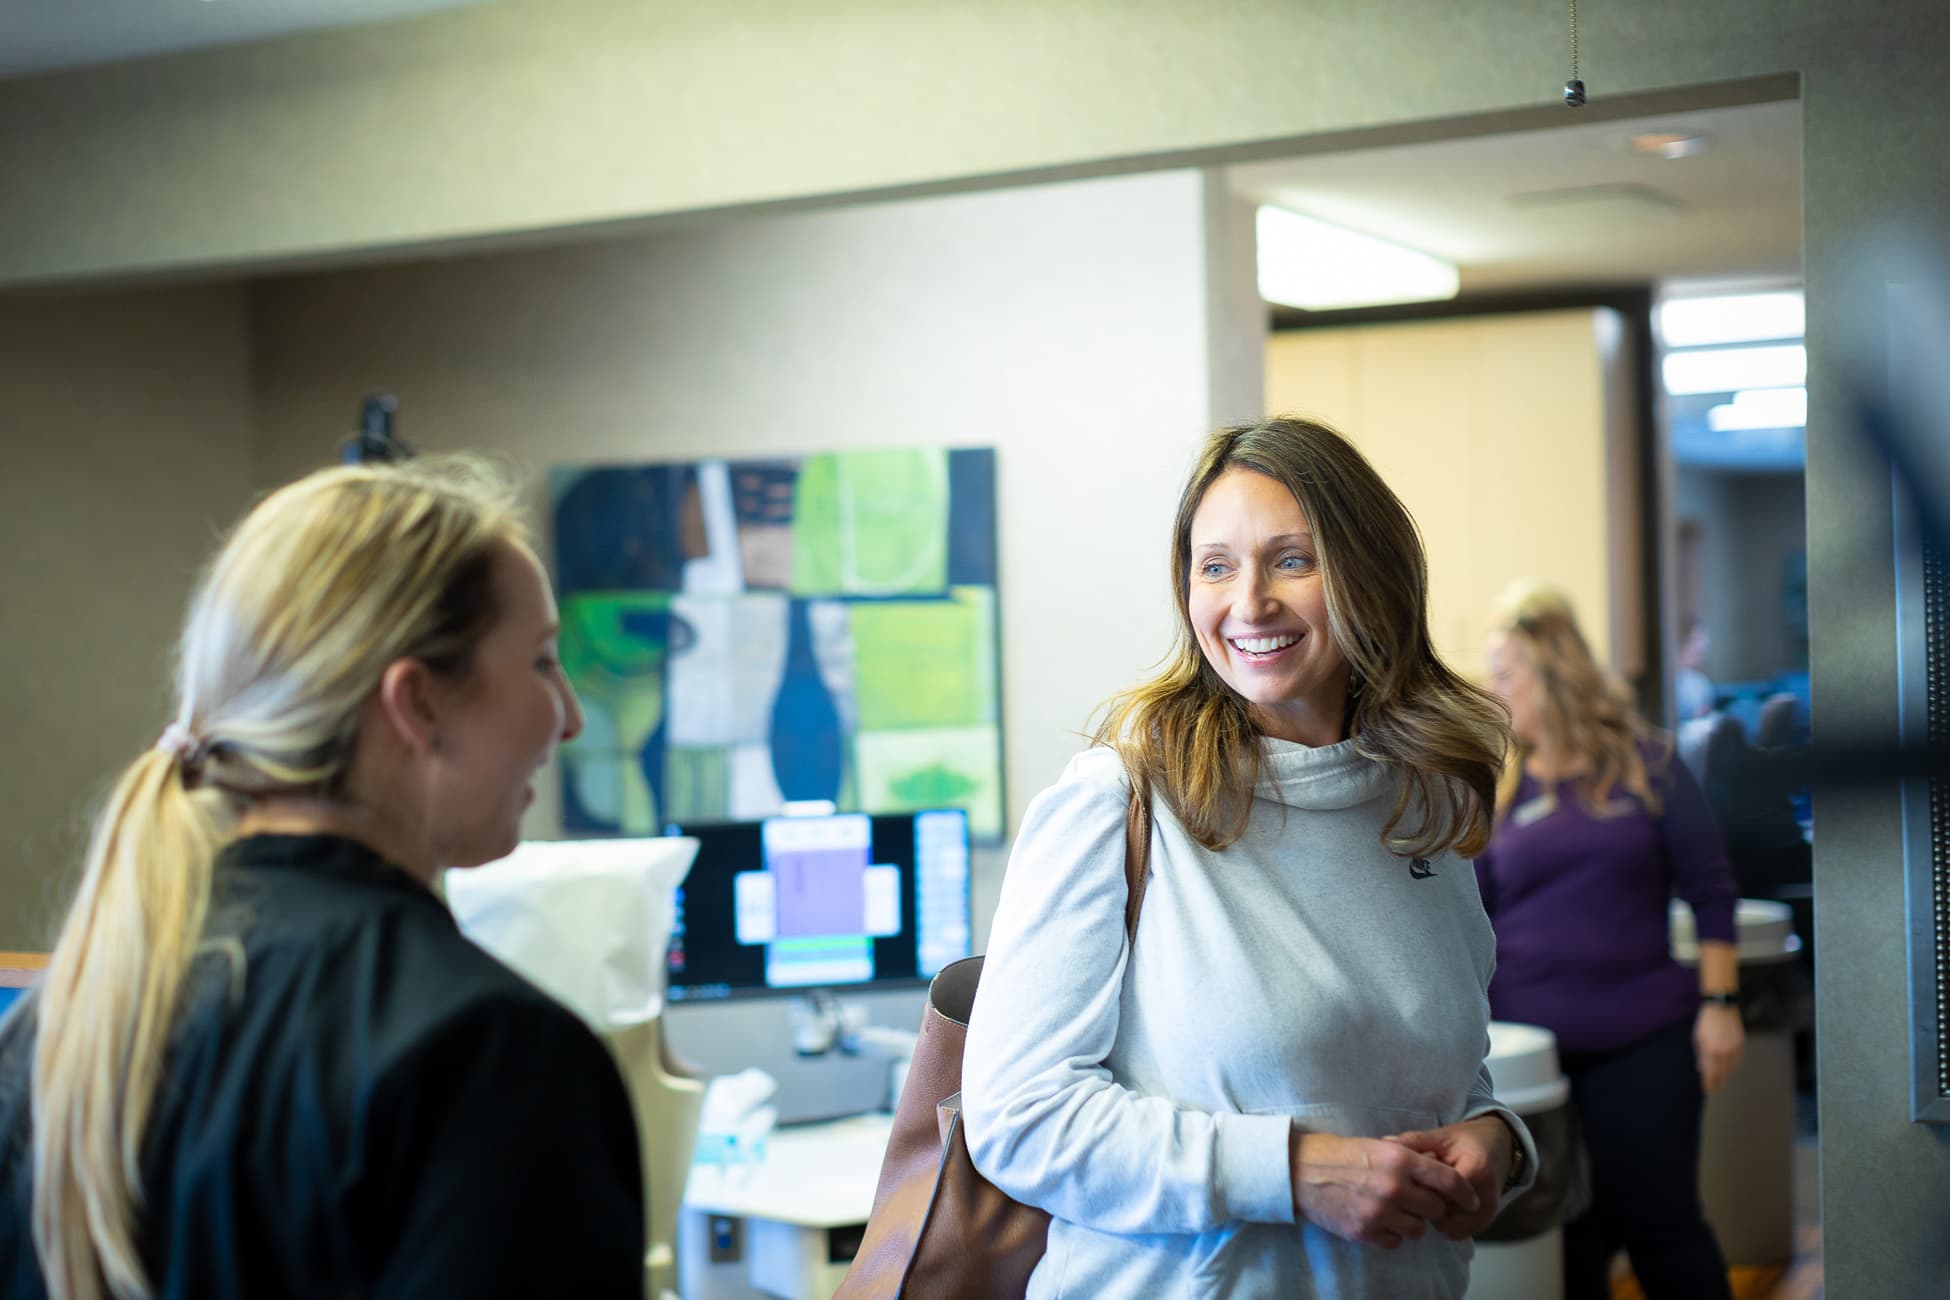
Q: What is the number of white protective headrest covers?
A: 1